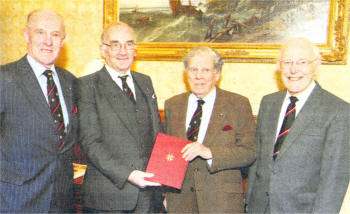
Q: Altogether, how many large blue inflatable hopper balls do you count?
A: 0